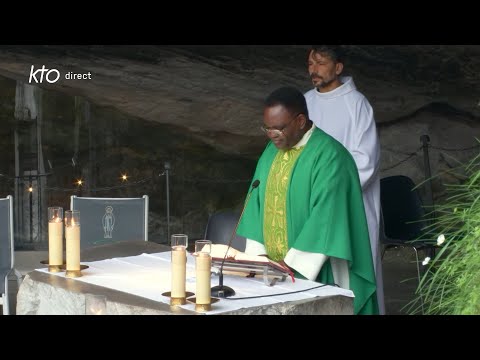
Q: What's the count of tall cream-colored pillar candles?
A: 4